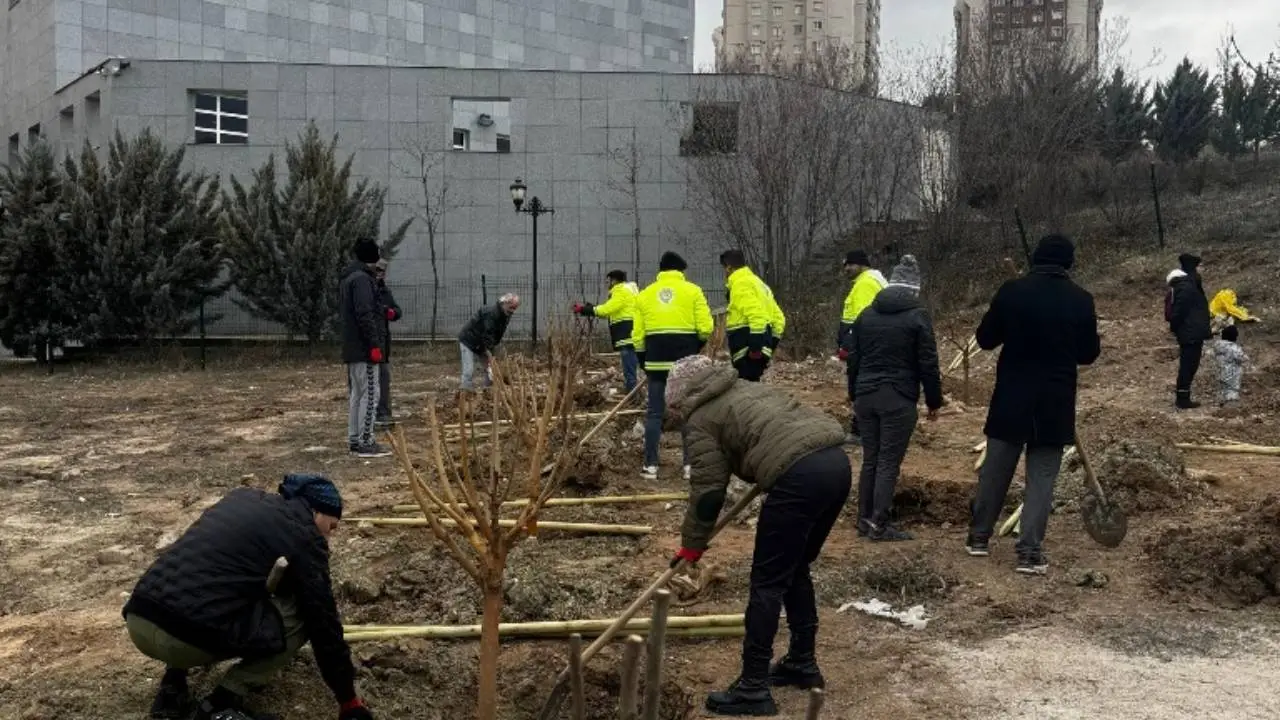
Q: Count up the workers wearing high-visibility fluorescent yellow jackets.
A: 4